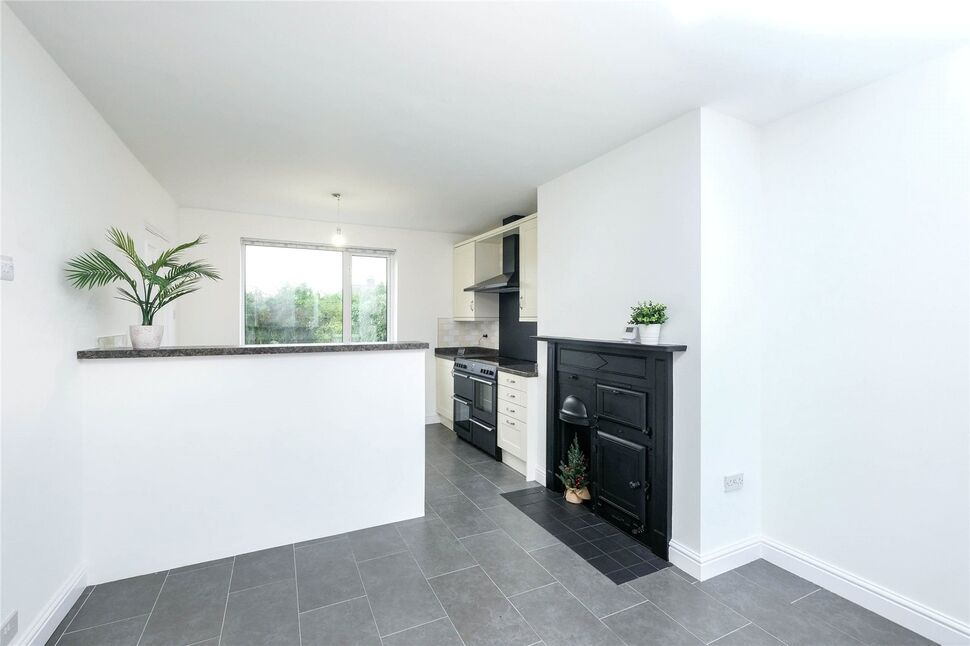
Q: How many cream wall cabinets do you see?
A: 2